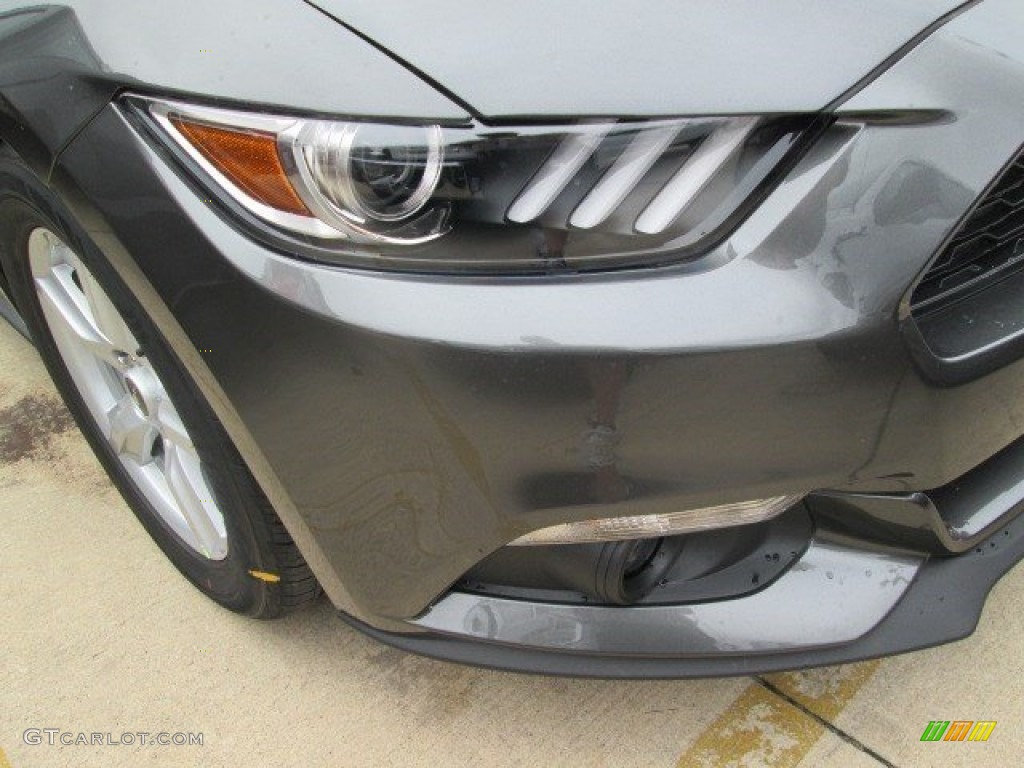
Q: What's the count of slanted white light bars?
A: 3